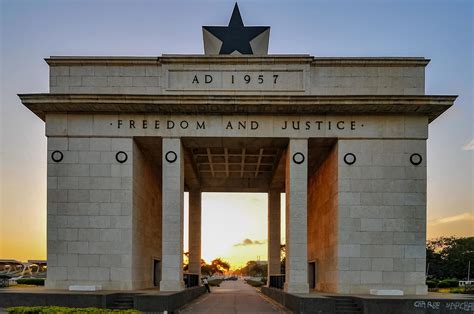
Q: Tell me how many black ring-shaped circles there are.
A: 6